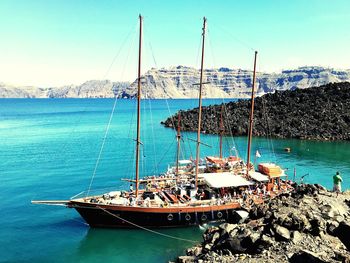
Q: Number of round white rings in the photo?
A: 4